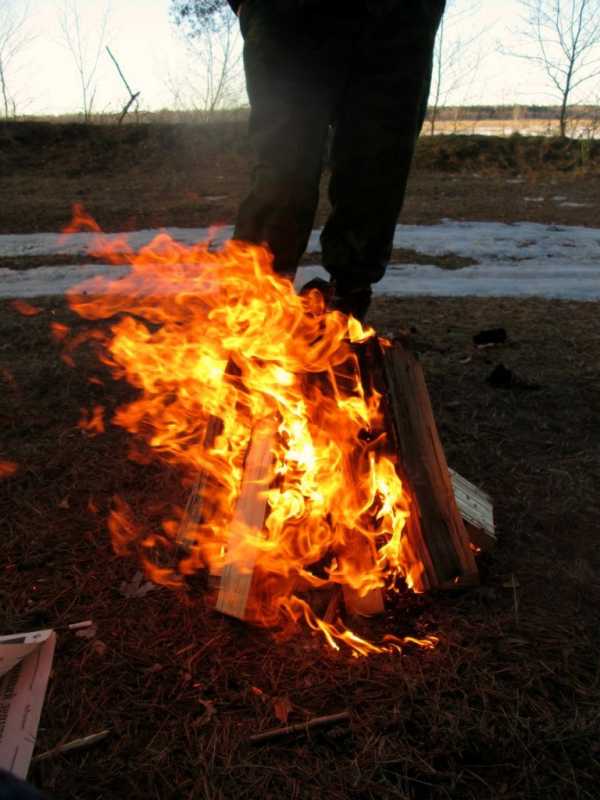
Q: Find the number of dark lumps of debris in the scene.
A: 2